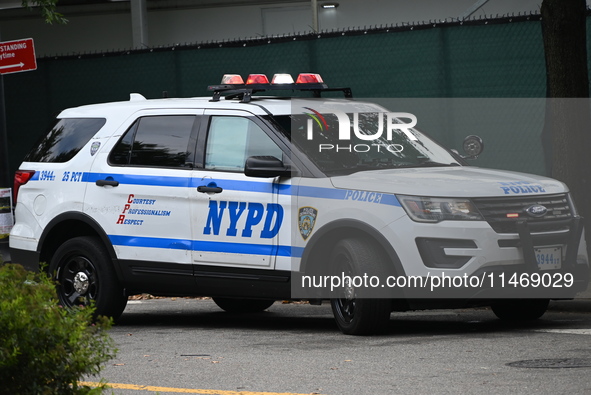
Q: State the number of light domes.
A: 4